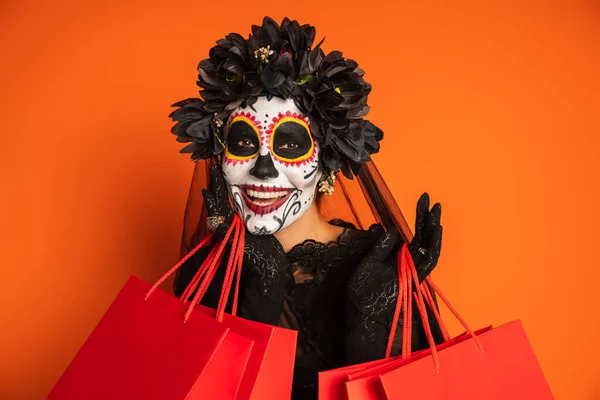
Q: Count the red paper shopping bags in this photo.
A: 4